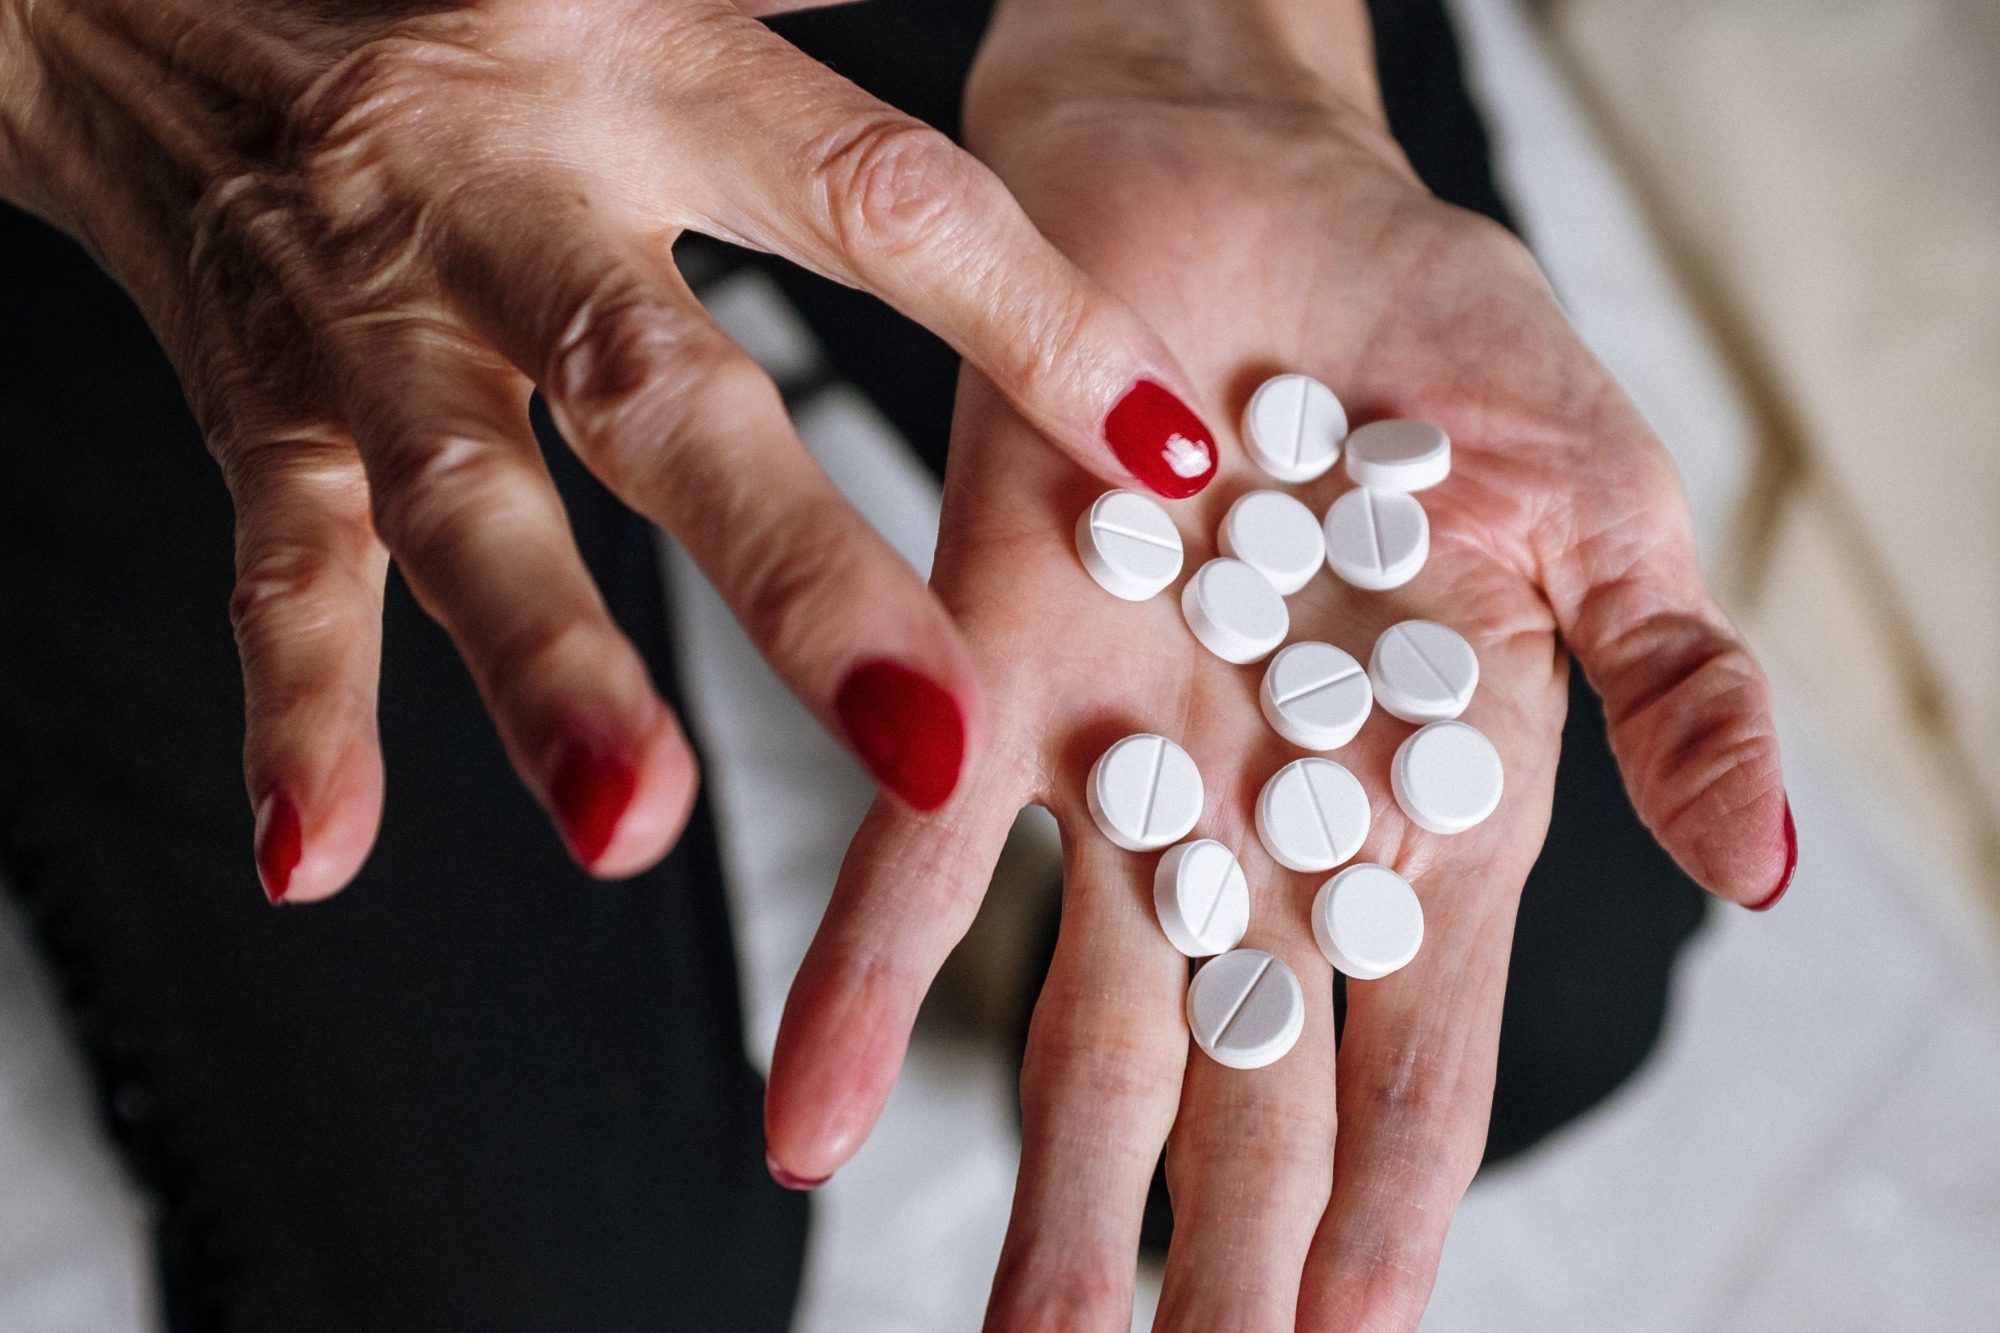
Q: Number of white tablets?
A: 14